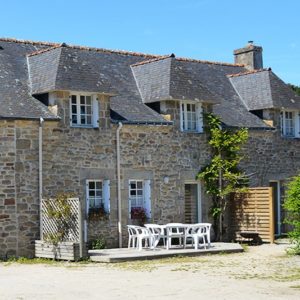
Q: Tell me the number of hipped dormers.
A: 3